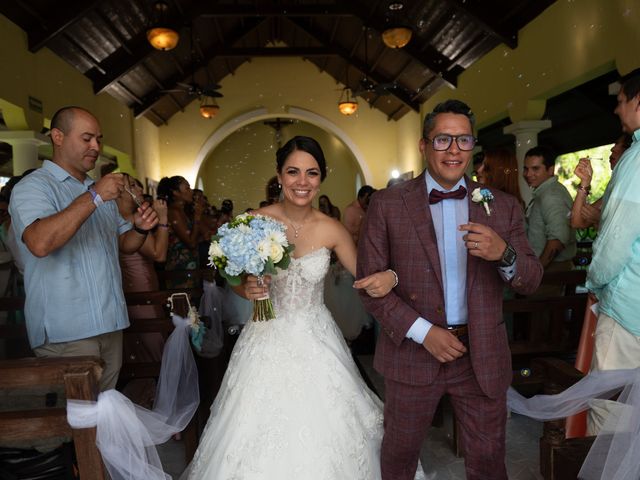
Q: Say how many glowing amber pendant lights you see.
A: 4